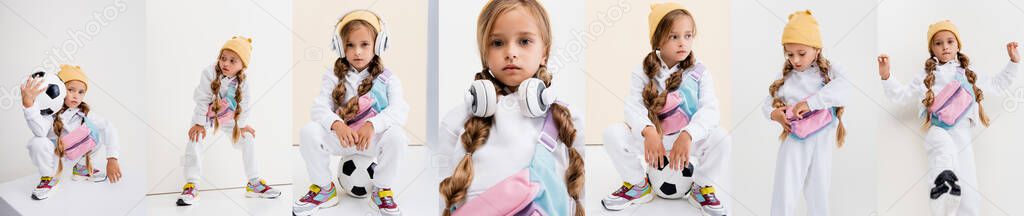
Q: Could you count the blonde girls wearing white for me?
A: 7